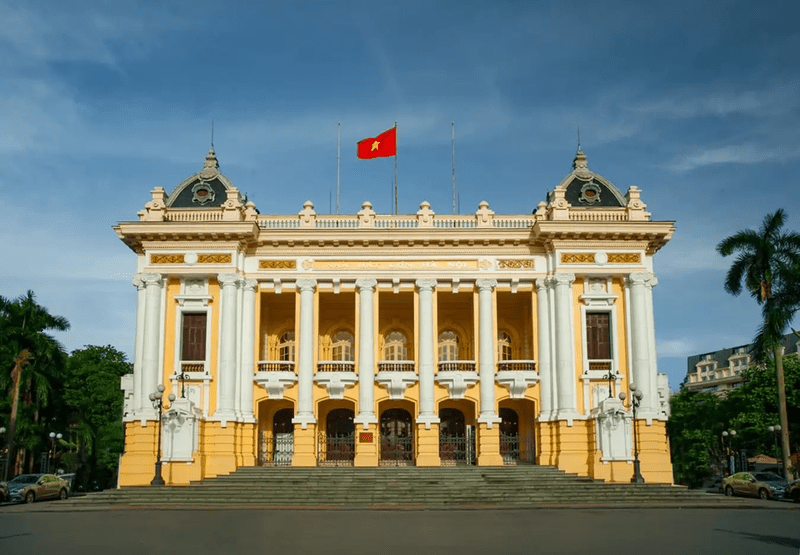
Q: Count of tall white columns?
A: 12